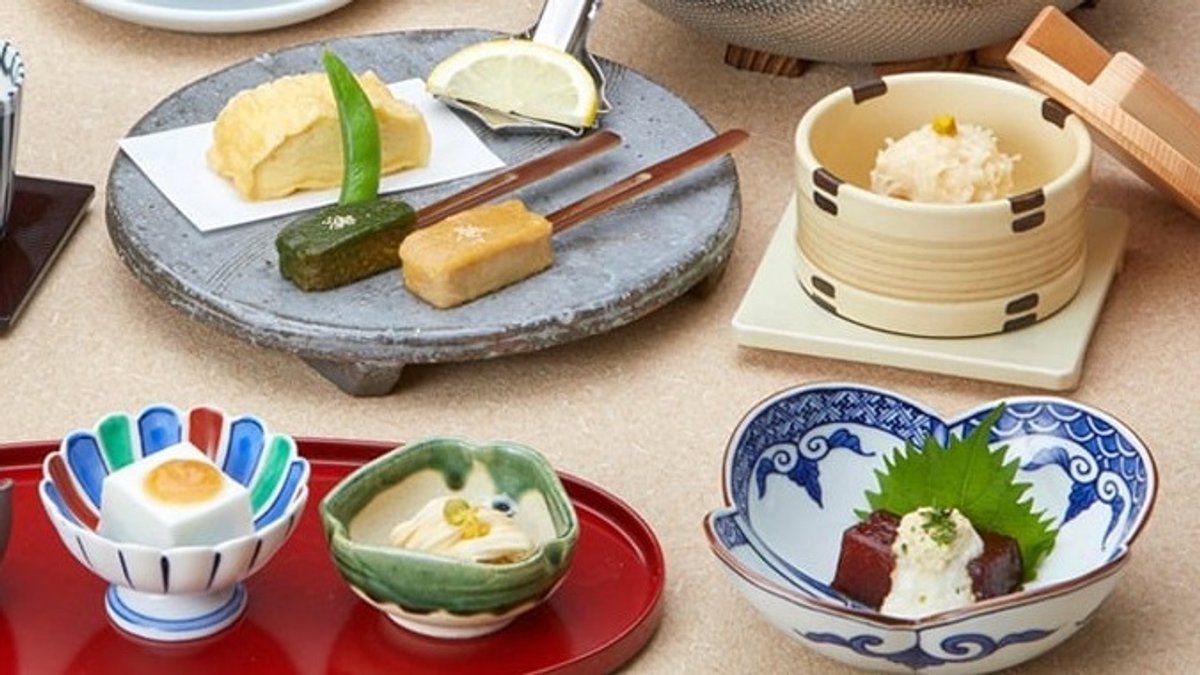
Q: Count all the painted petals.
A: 9